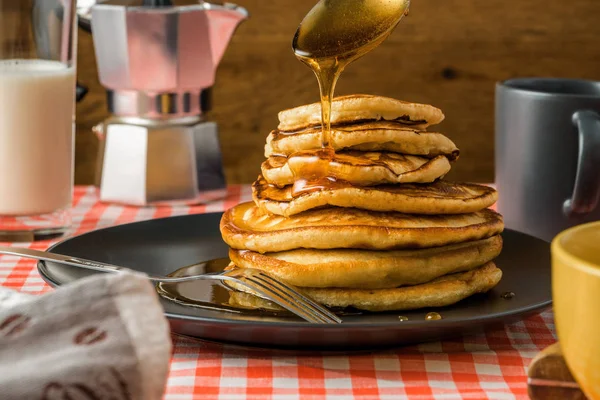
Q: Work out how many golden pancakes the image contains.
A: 7